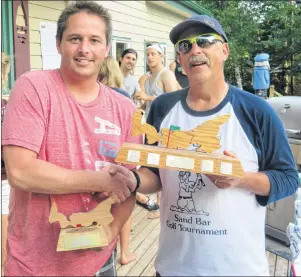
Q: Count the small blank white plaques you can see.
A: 4